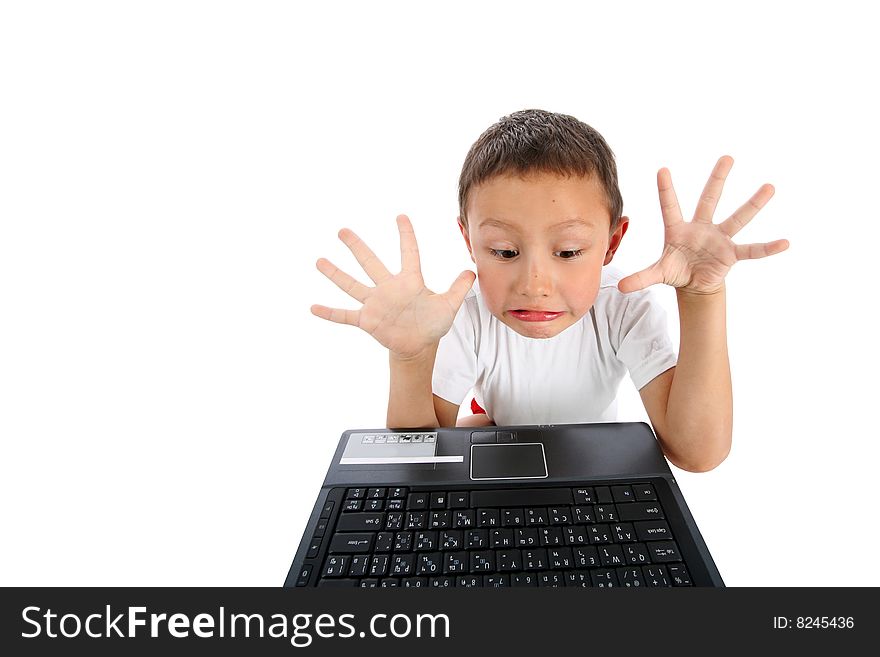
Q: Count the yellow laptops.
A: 0